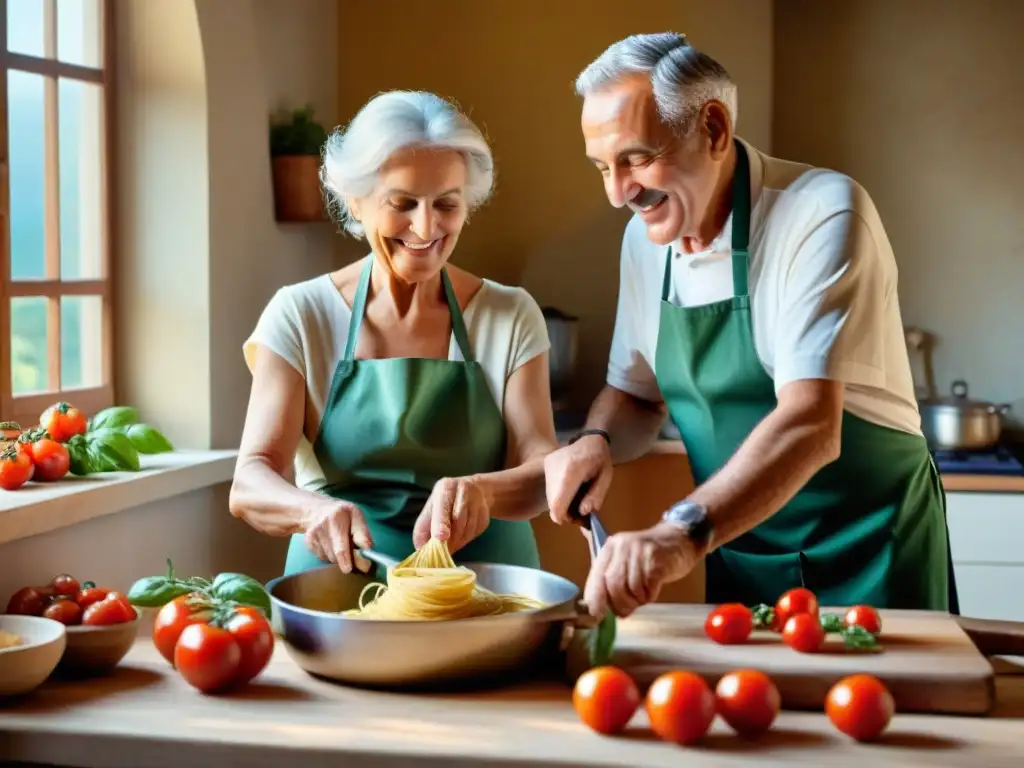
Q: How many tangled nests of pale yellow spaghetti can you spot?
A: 1